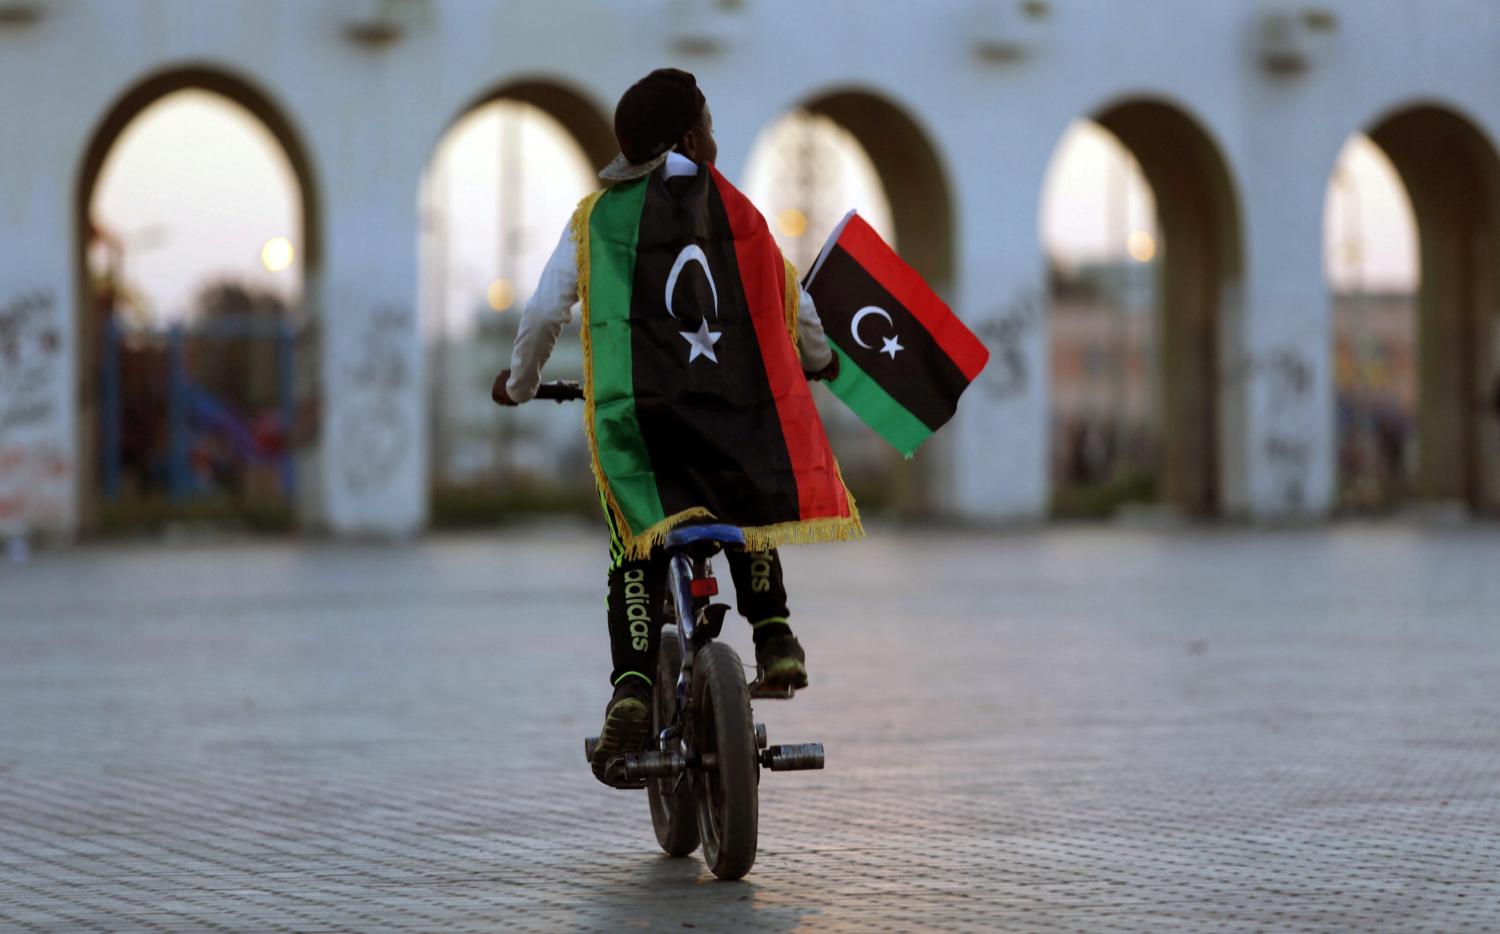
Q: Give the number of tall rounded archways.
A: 5